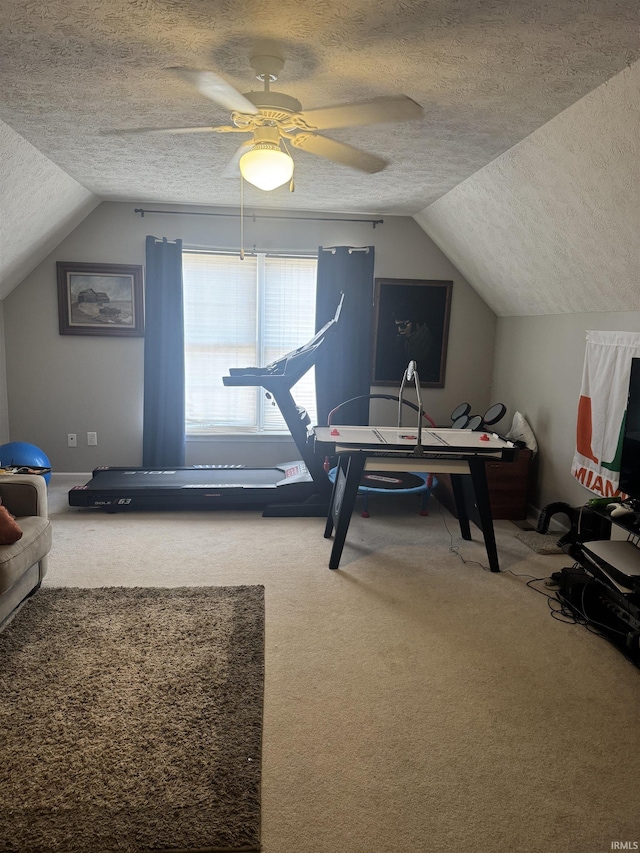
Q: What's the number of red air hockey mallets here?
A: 2